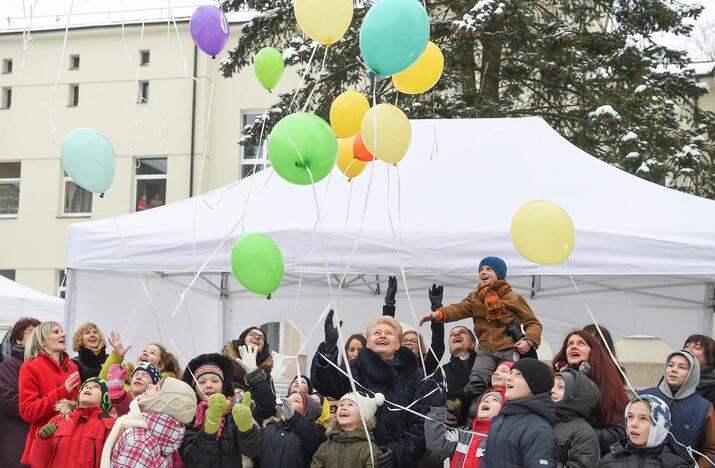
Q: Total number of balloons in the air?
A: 13